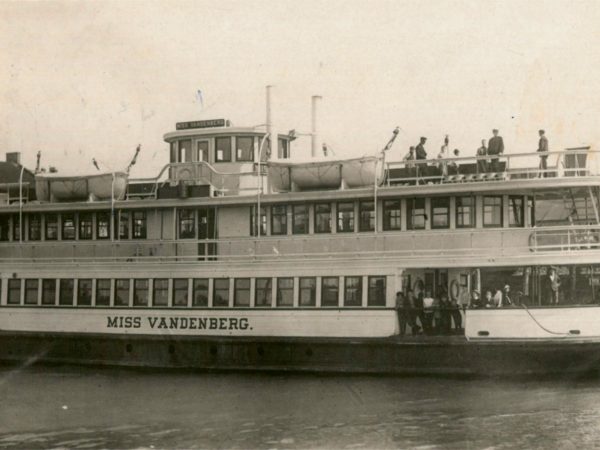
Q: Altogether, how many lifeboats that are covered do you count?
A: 2